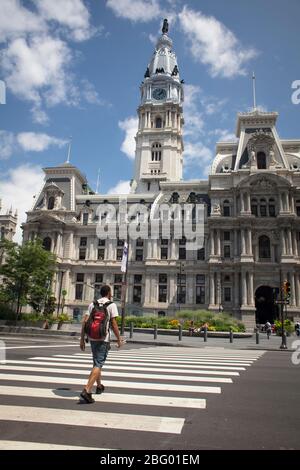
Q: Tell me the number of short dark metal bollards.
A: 6